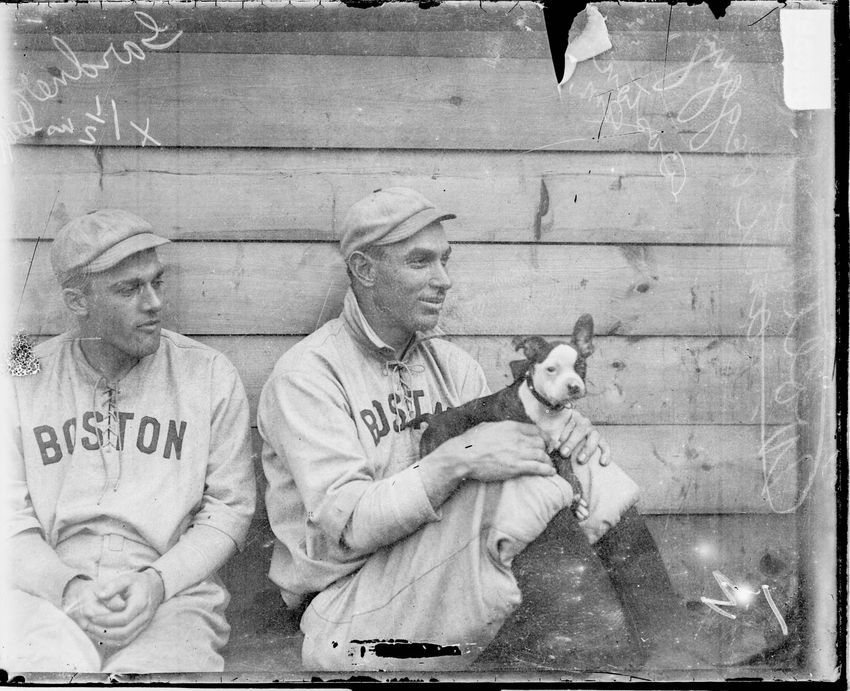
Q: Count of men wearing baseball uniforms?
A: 2